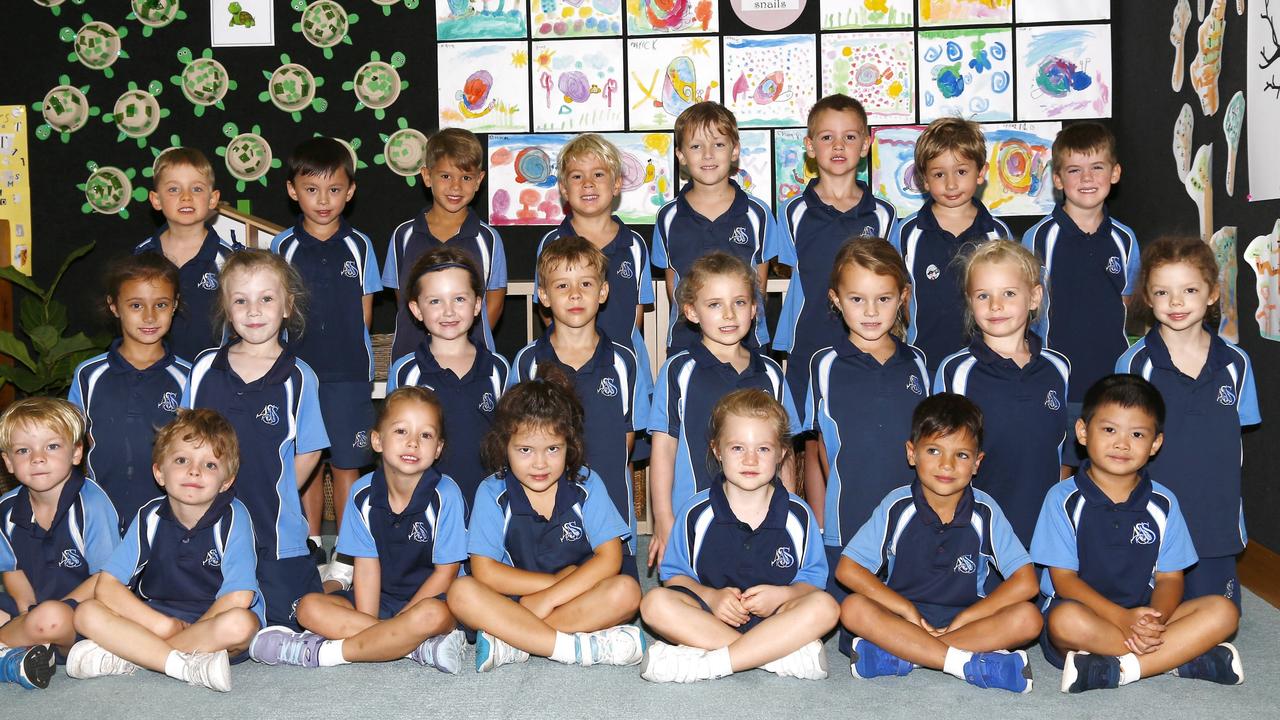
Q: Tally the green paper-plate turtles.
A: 15